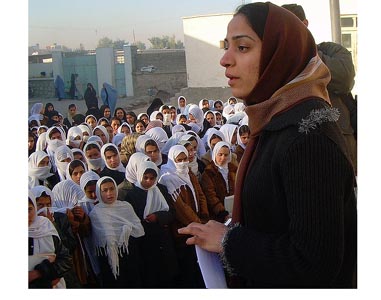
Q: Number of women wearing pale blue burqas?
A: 2